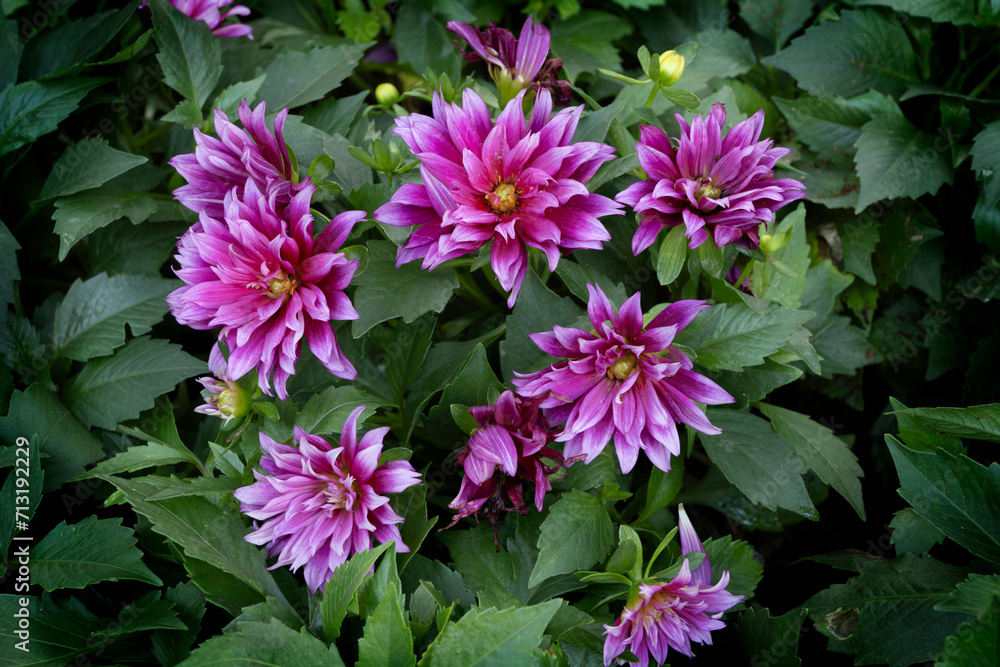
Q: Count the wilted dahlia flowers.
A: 2